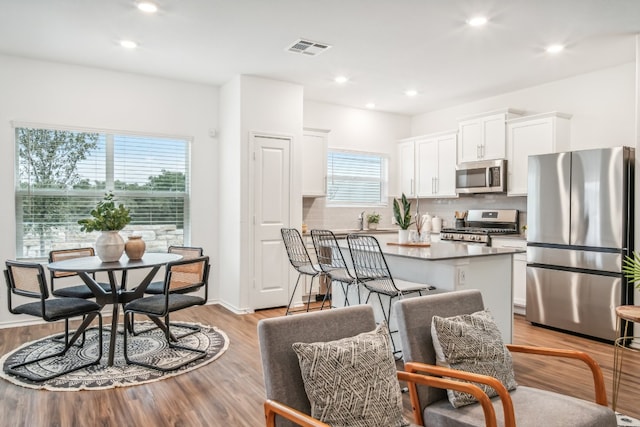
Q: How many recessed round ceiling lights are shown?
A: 7